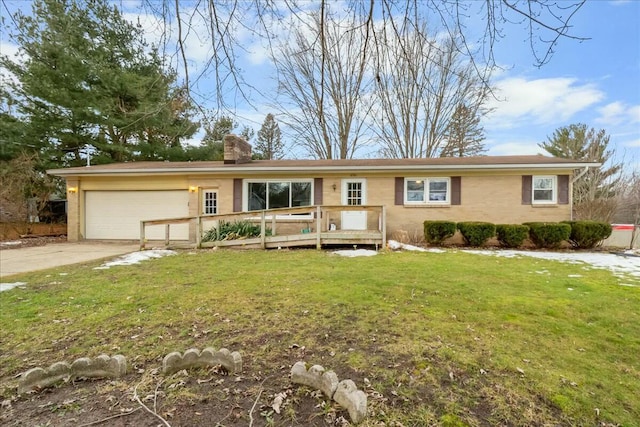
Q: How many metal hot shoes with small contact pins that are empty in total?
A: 0